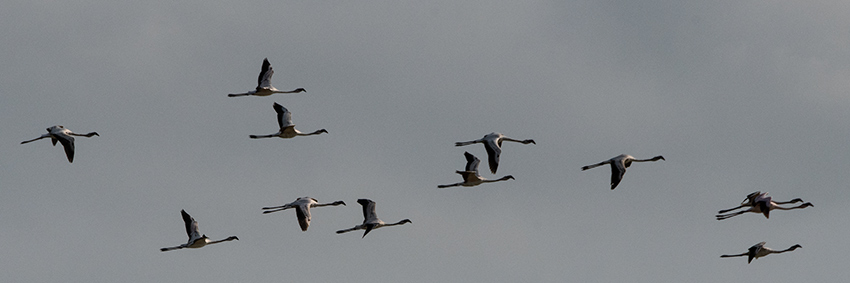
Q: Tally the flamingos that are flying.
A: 12